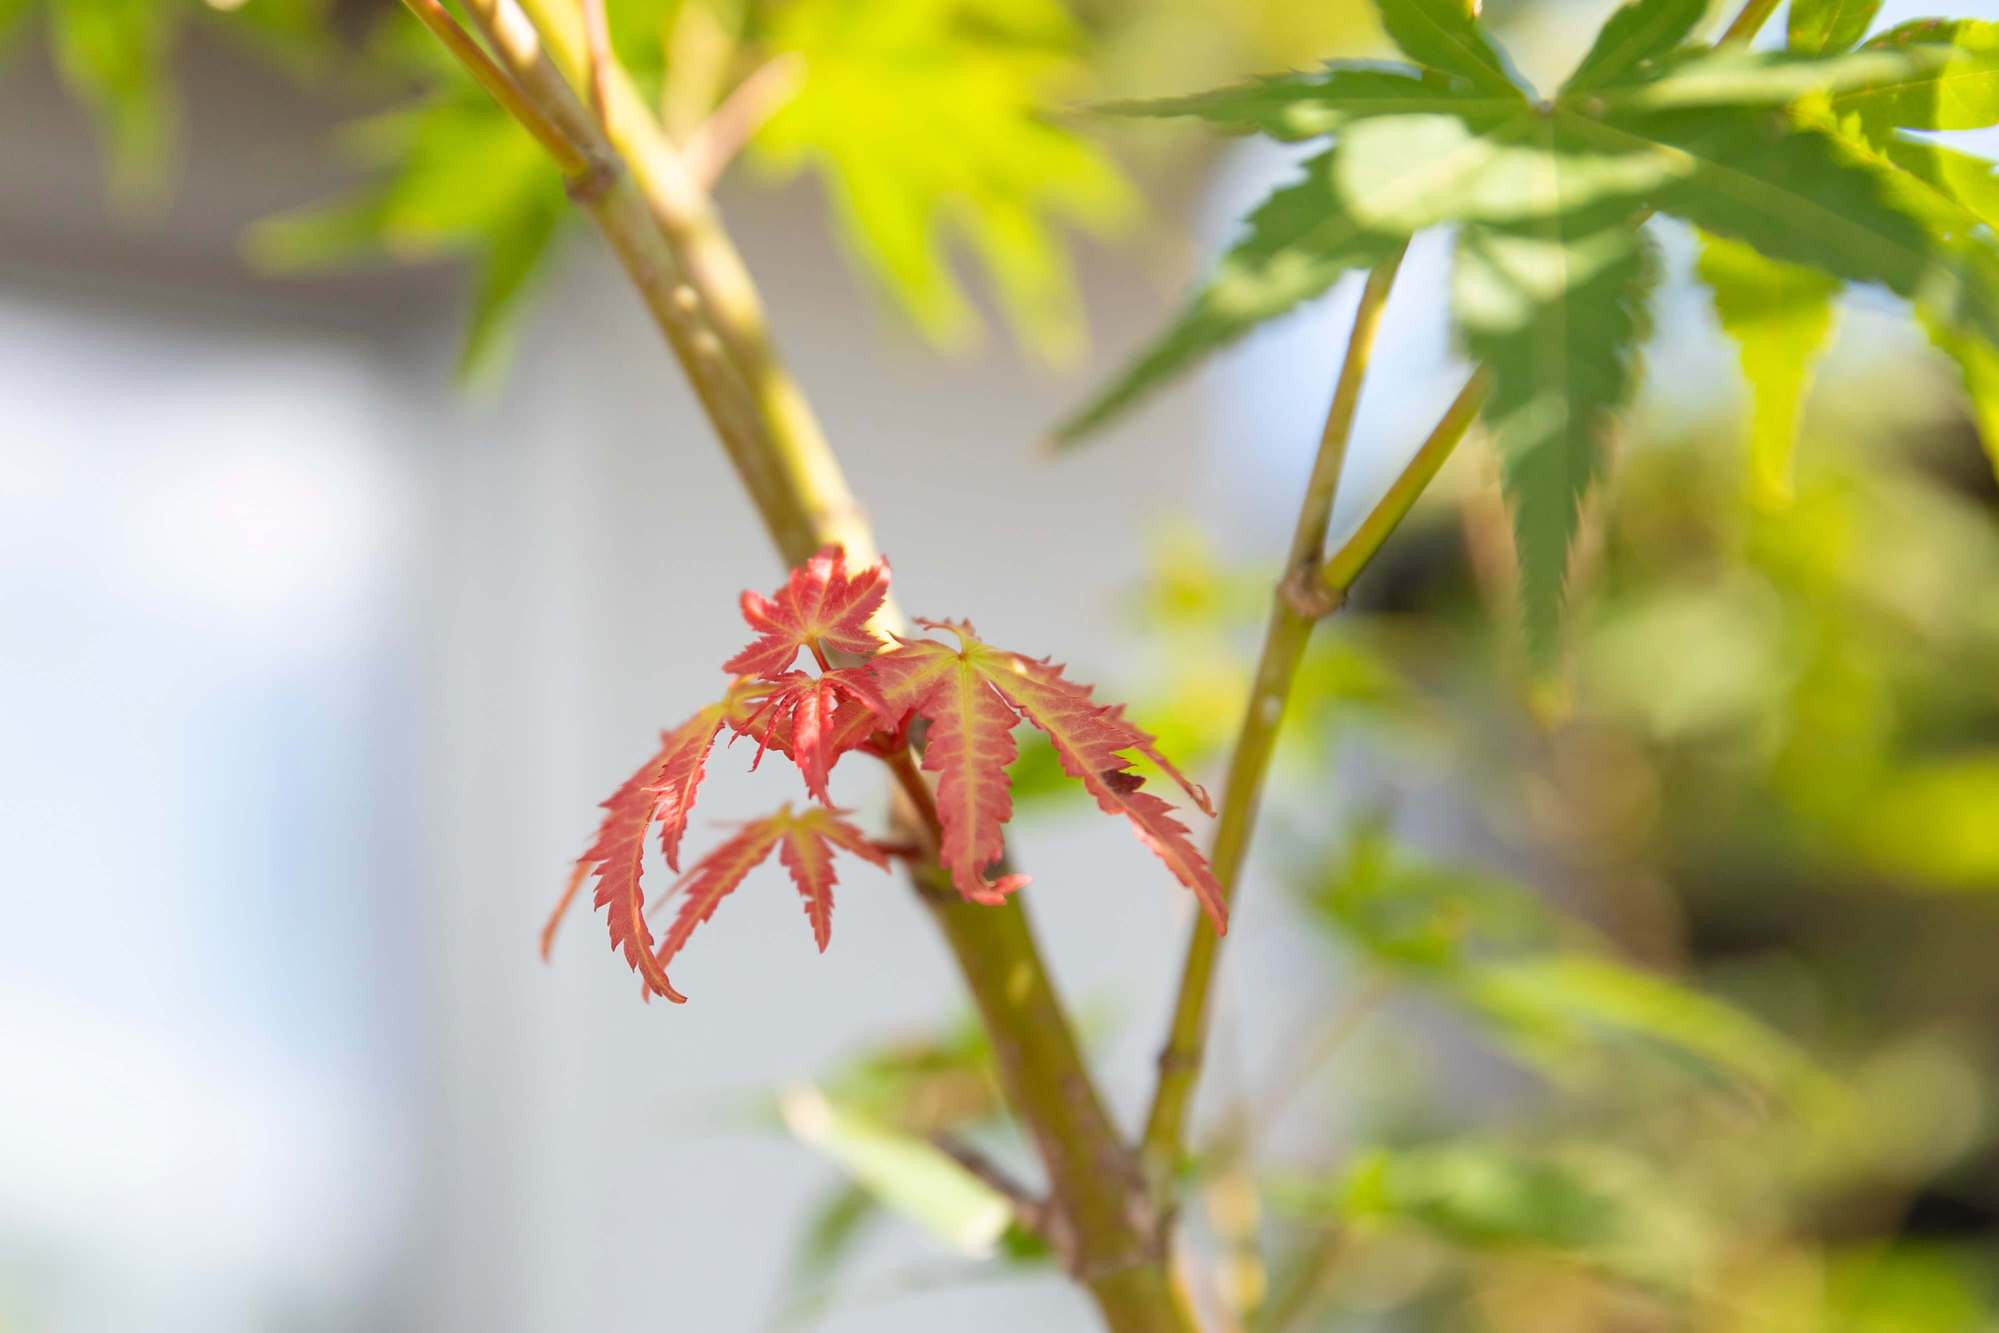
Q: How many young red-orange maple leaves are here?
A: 5